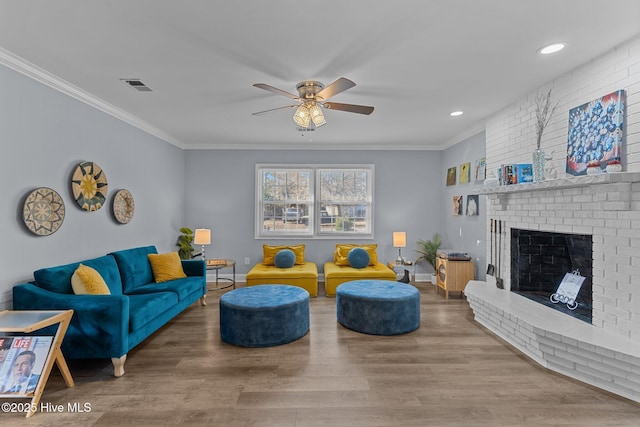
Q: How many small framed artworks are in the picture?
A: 5